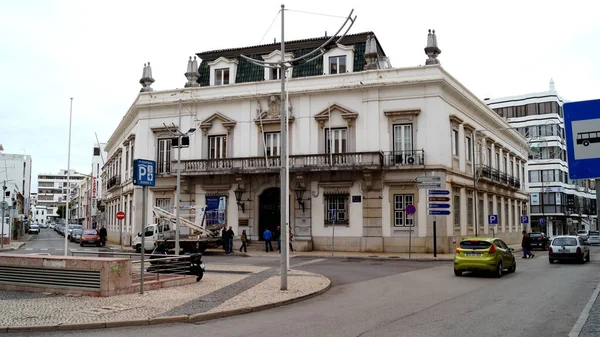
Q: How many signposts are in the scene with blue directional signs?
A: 1